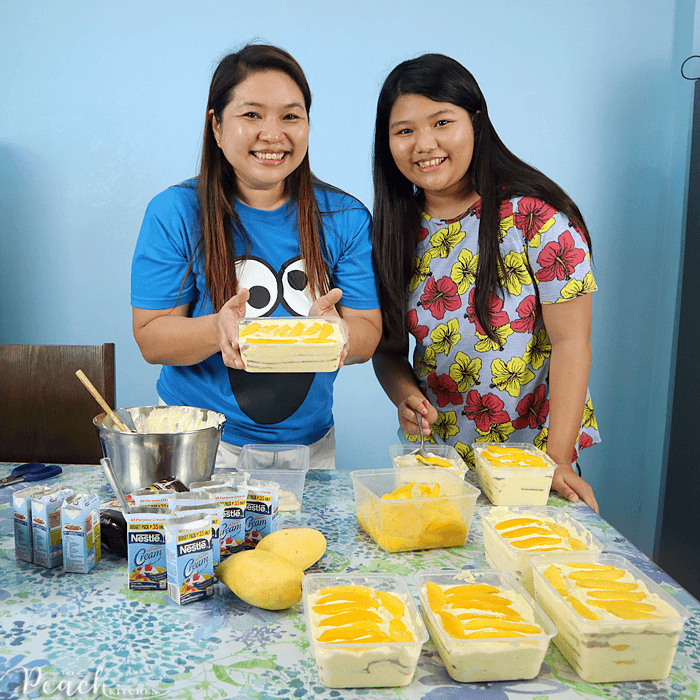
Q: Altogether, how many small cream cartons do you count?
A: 12